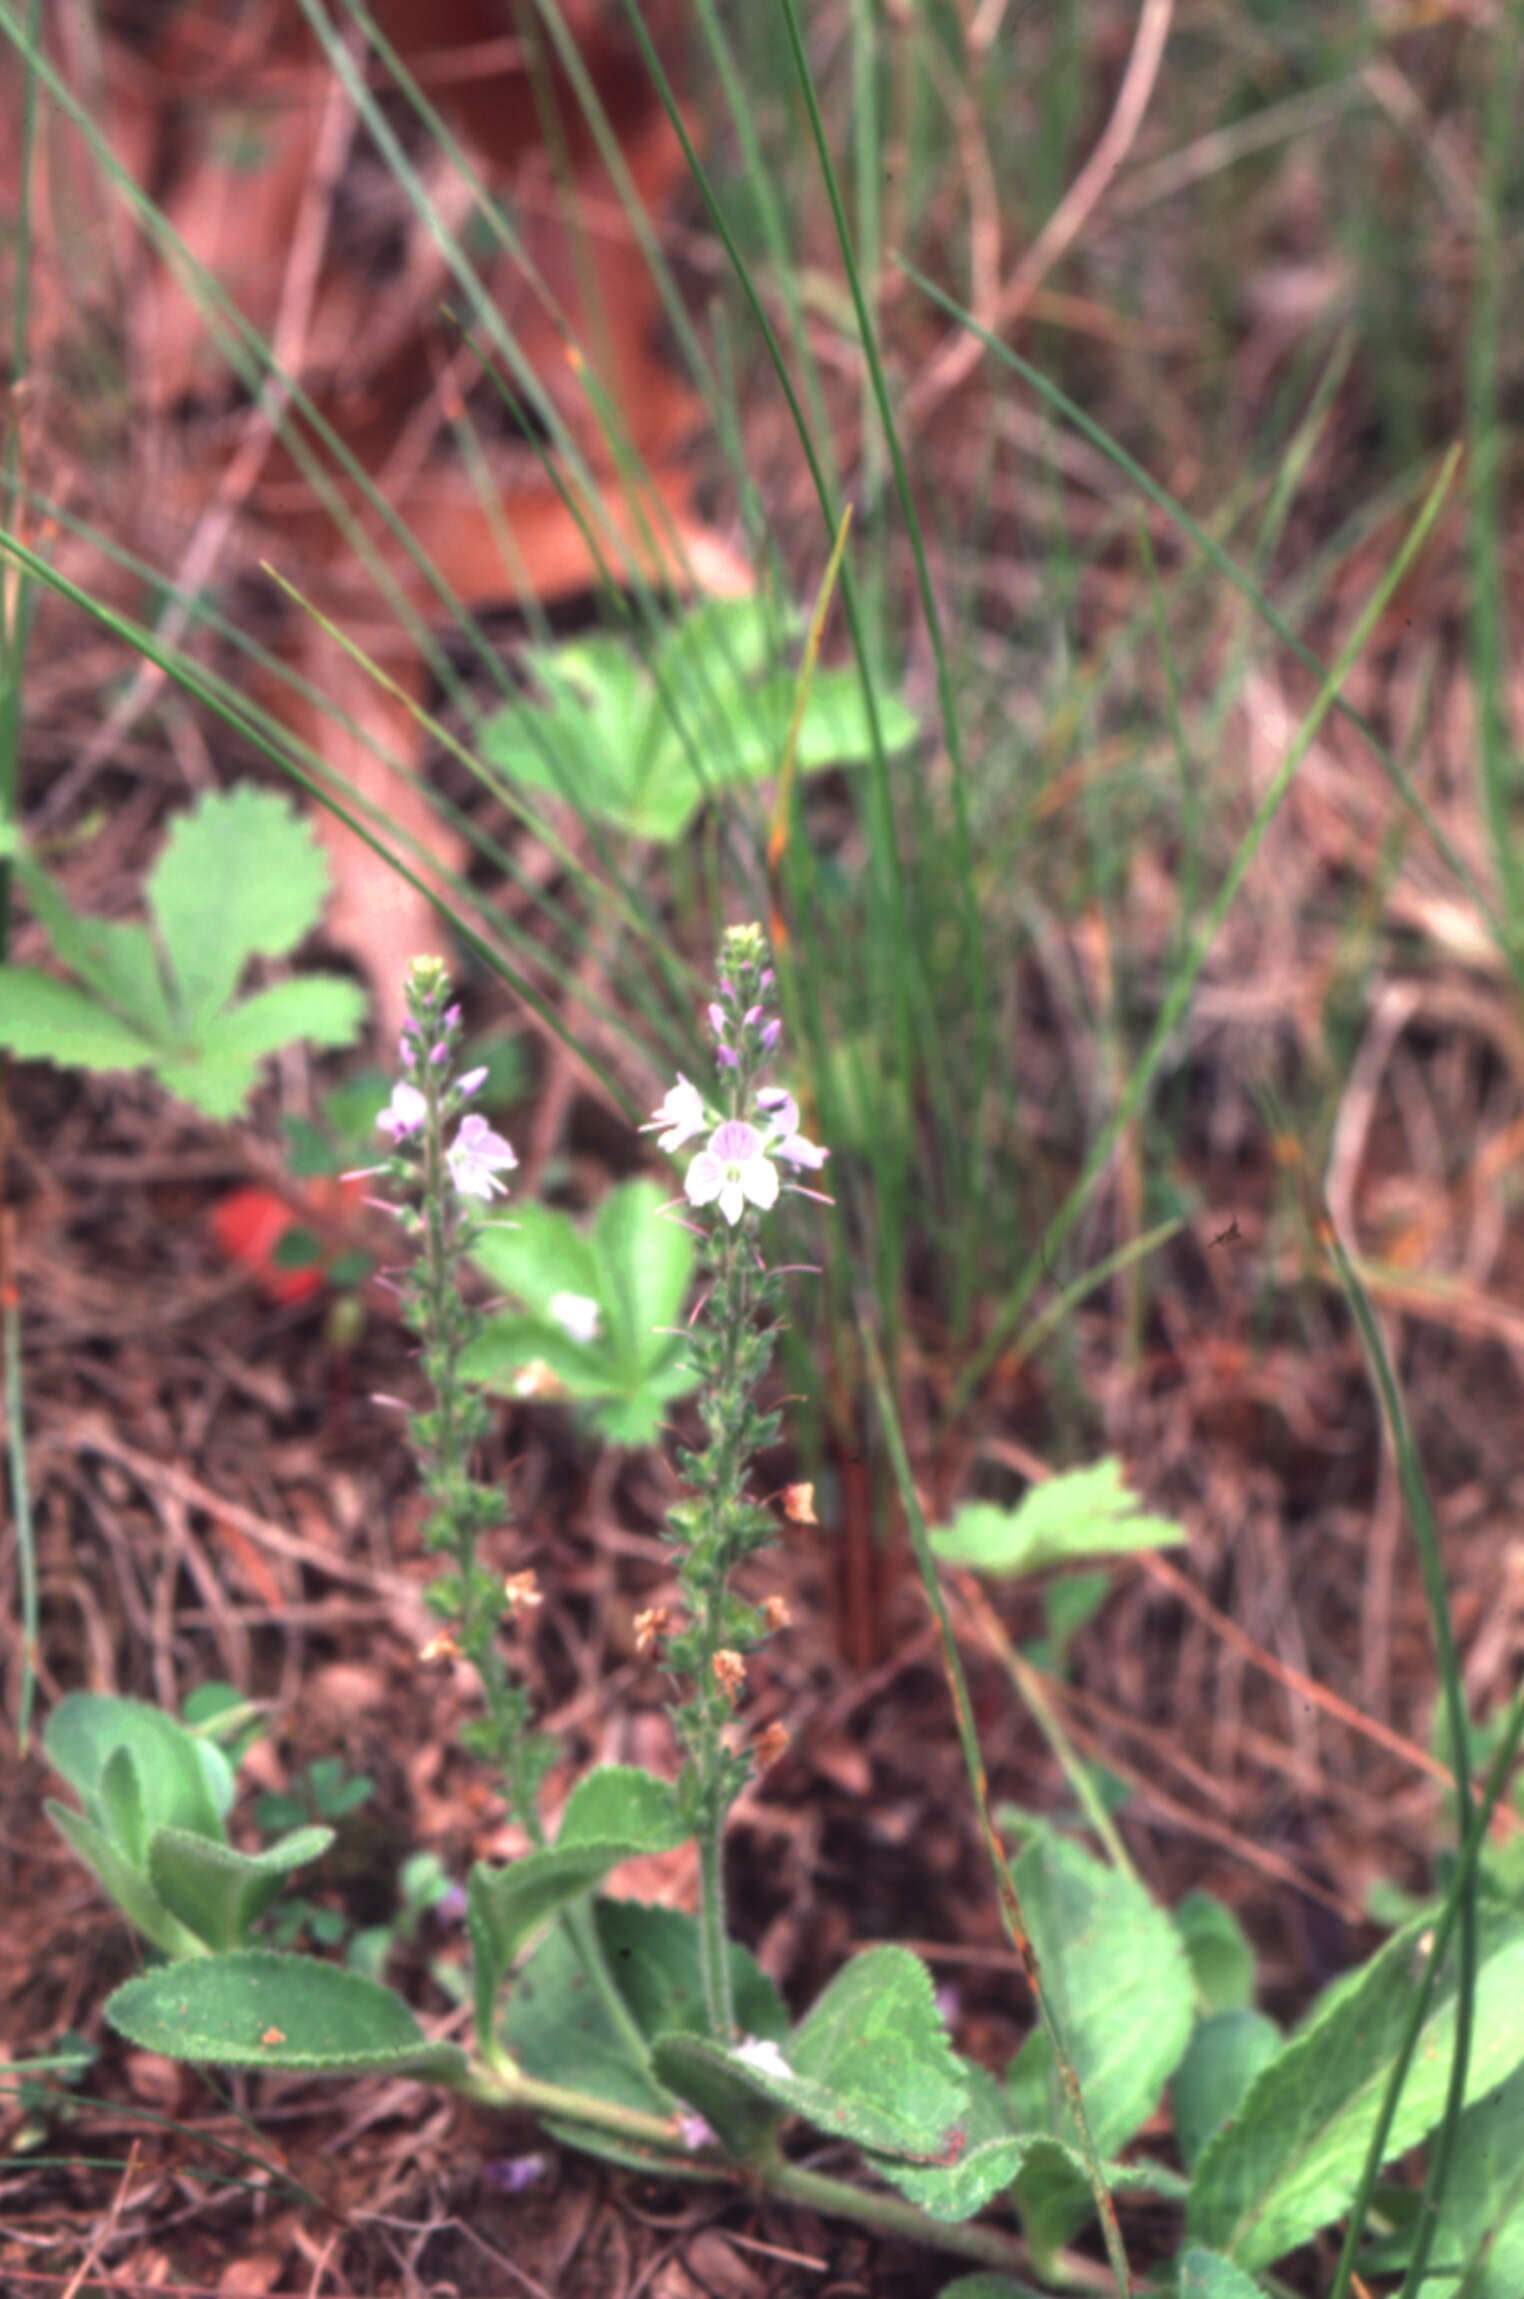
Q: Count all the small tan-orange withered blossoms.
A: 7